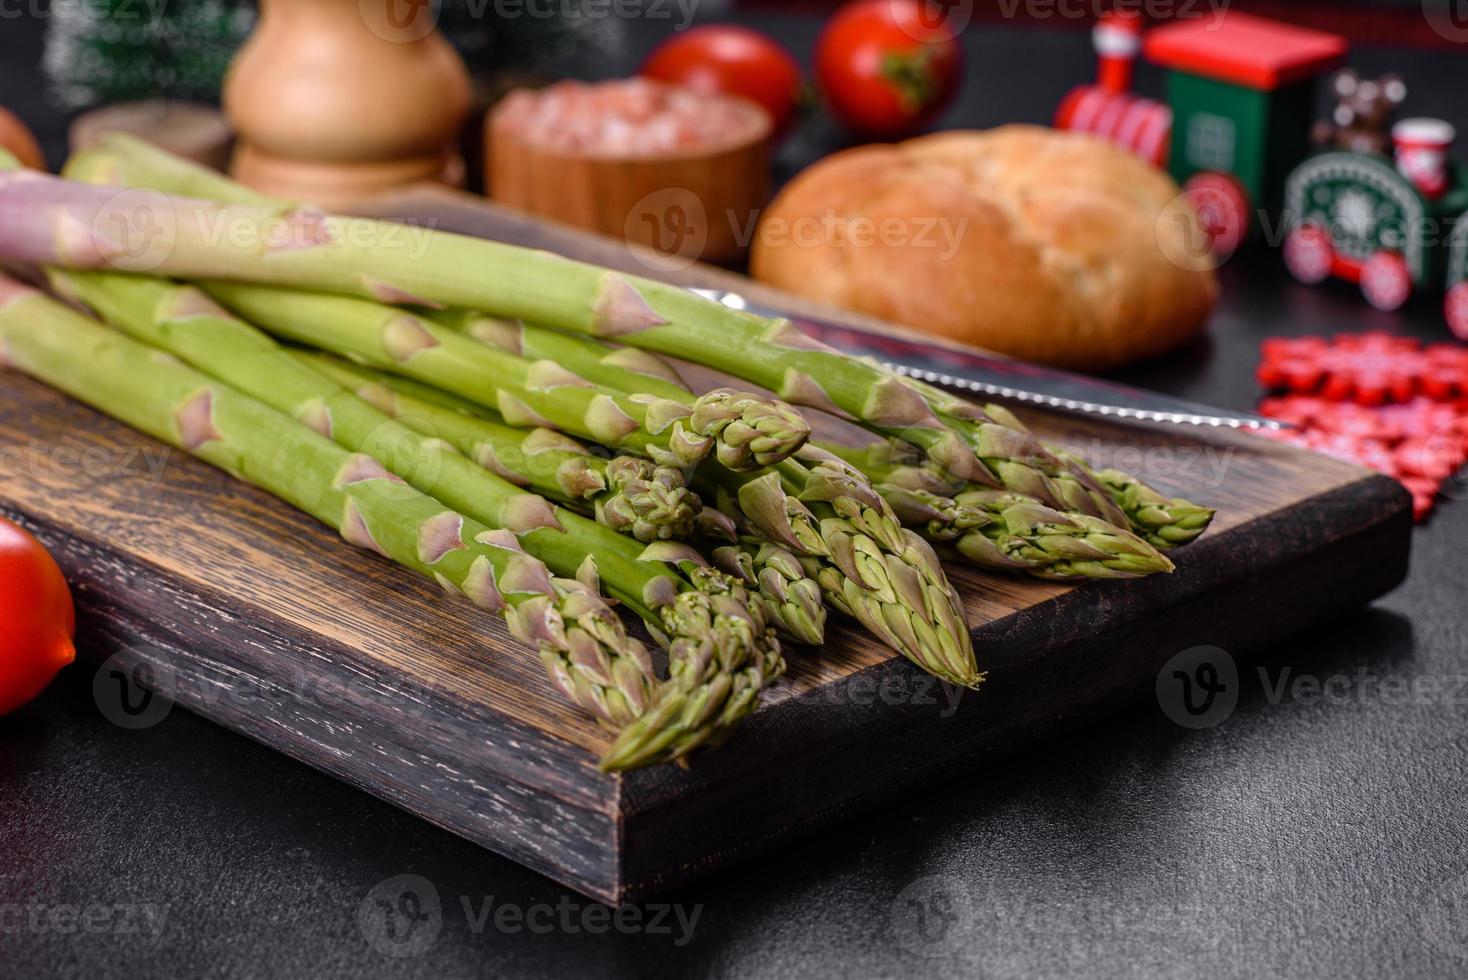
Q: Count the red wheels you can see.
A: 4